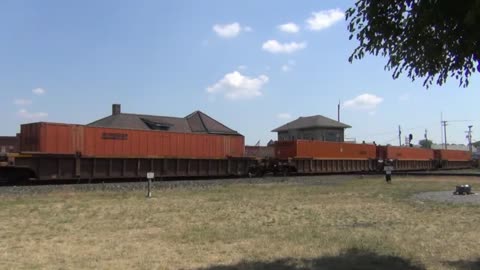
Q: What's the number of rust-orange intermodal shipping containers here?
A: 4